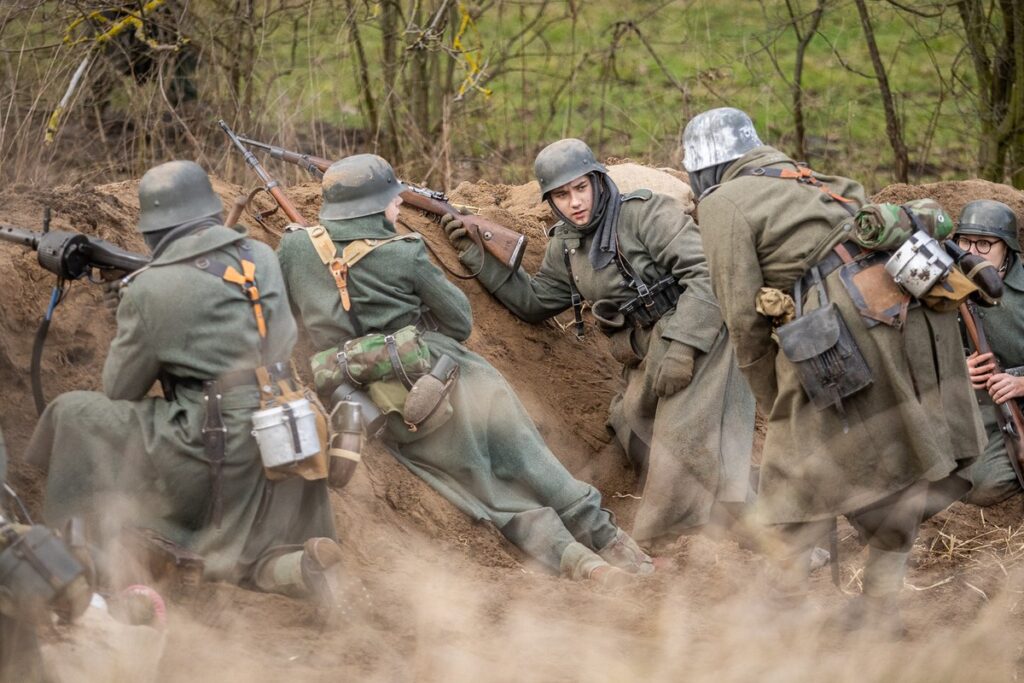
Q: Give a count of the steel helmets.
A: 5